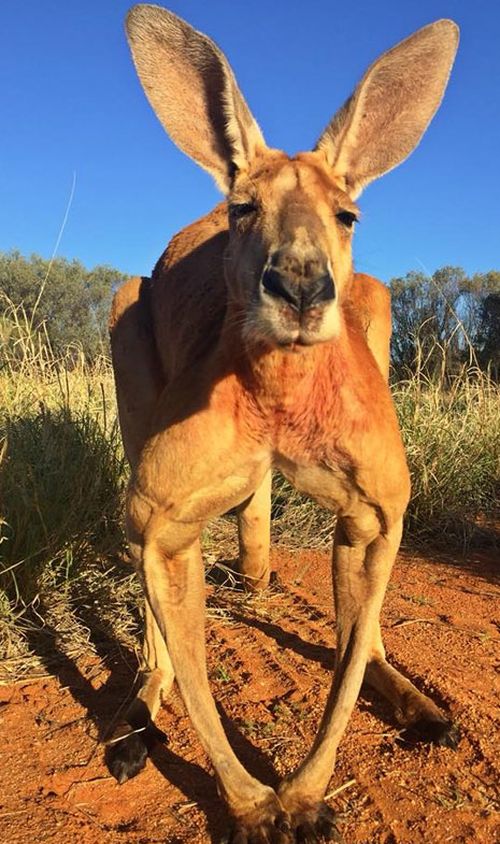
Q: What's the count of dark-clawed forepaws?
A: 2